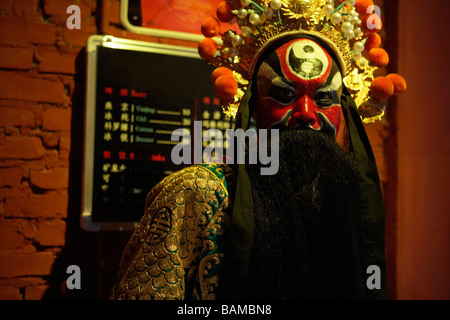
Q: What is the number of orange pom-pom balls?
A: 11